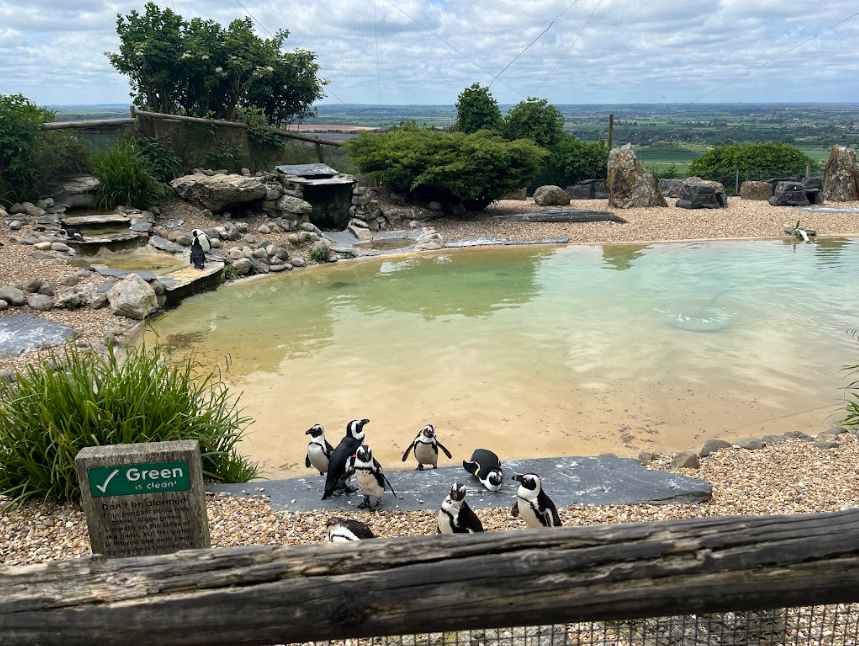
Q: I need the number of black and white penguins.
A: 11